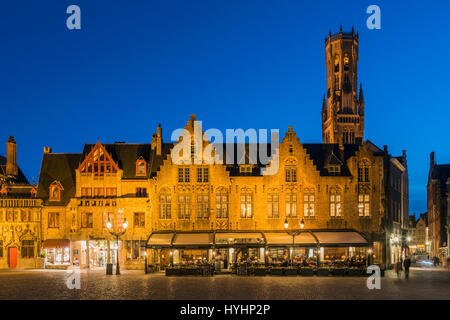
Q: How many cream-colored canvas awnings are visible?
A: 5